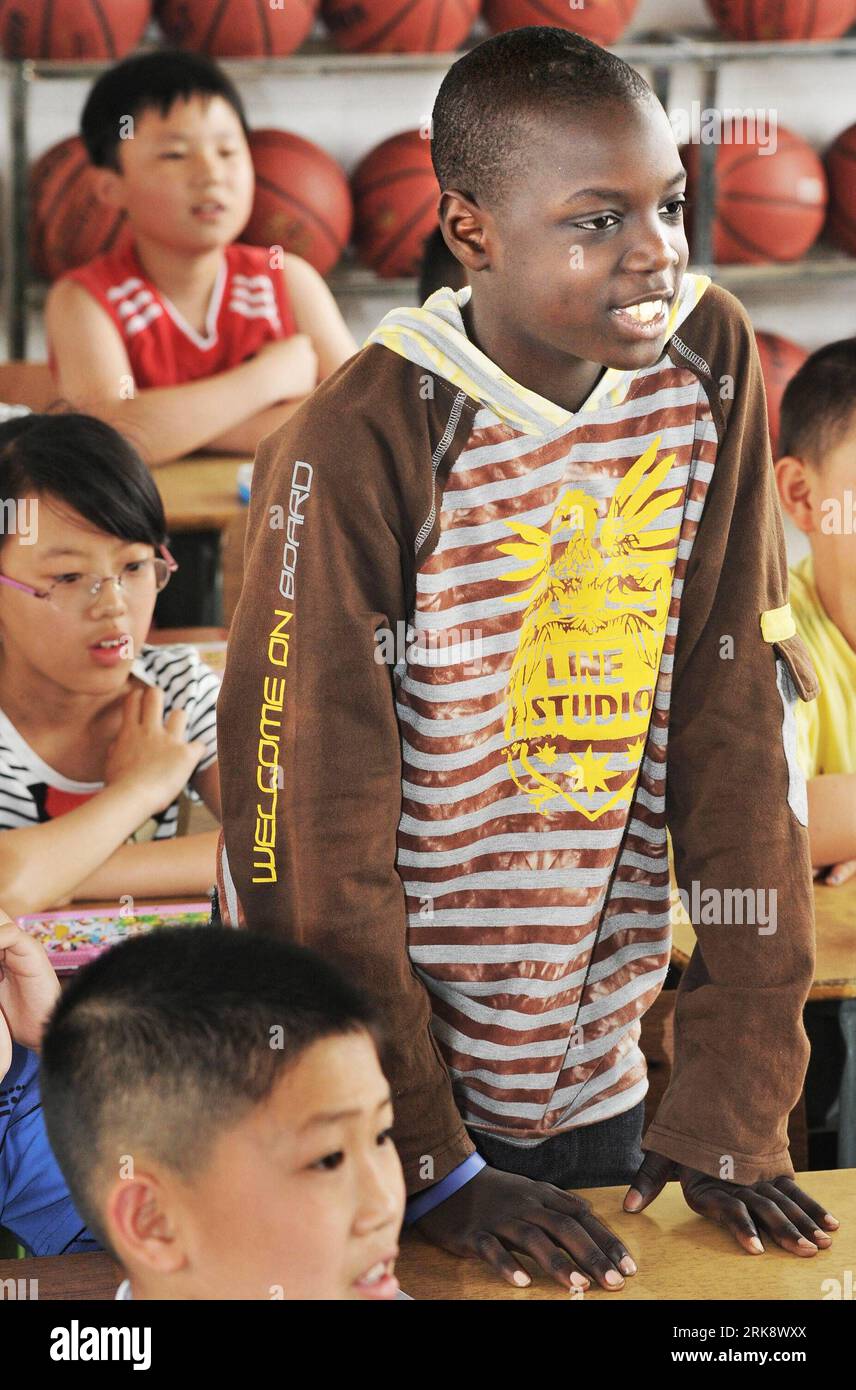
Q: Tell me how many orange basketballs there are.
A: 11